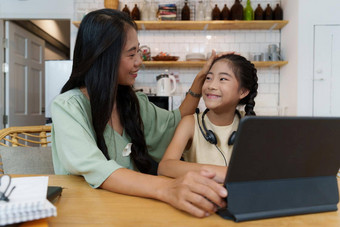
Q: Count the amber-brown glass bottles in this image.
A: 9